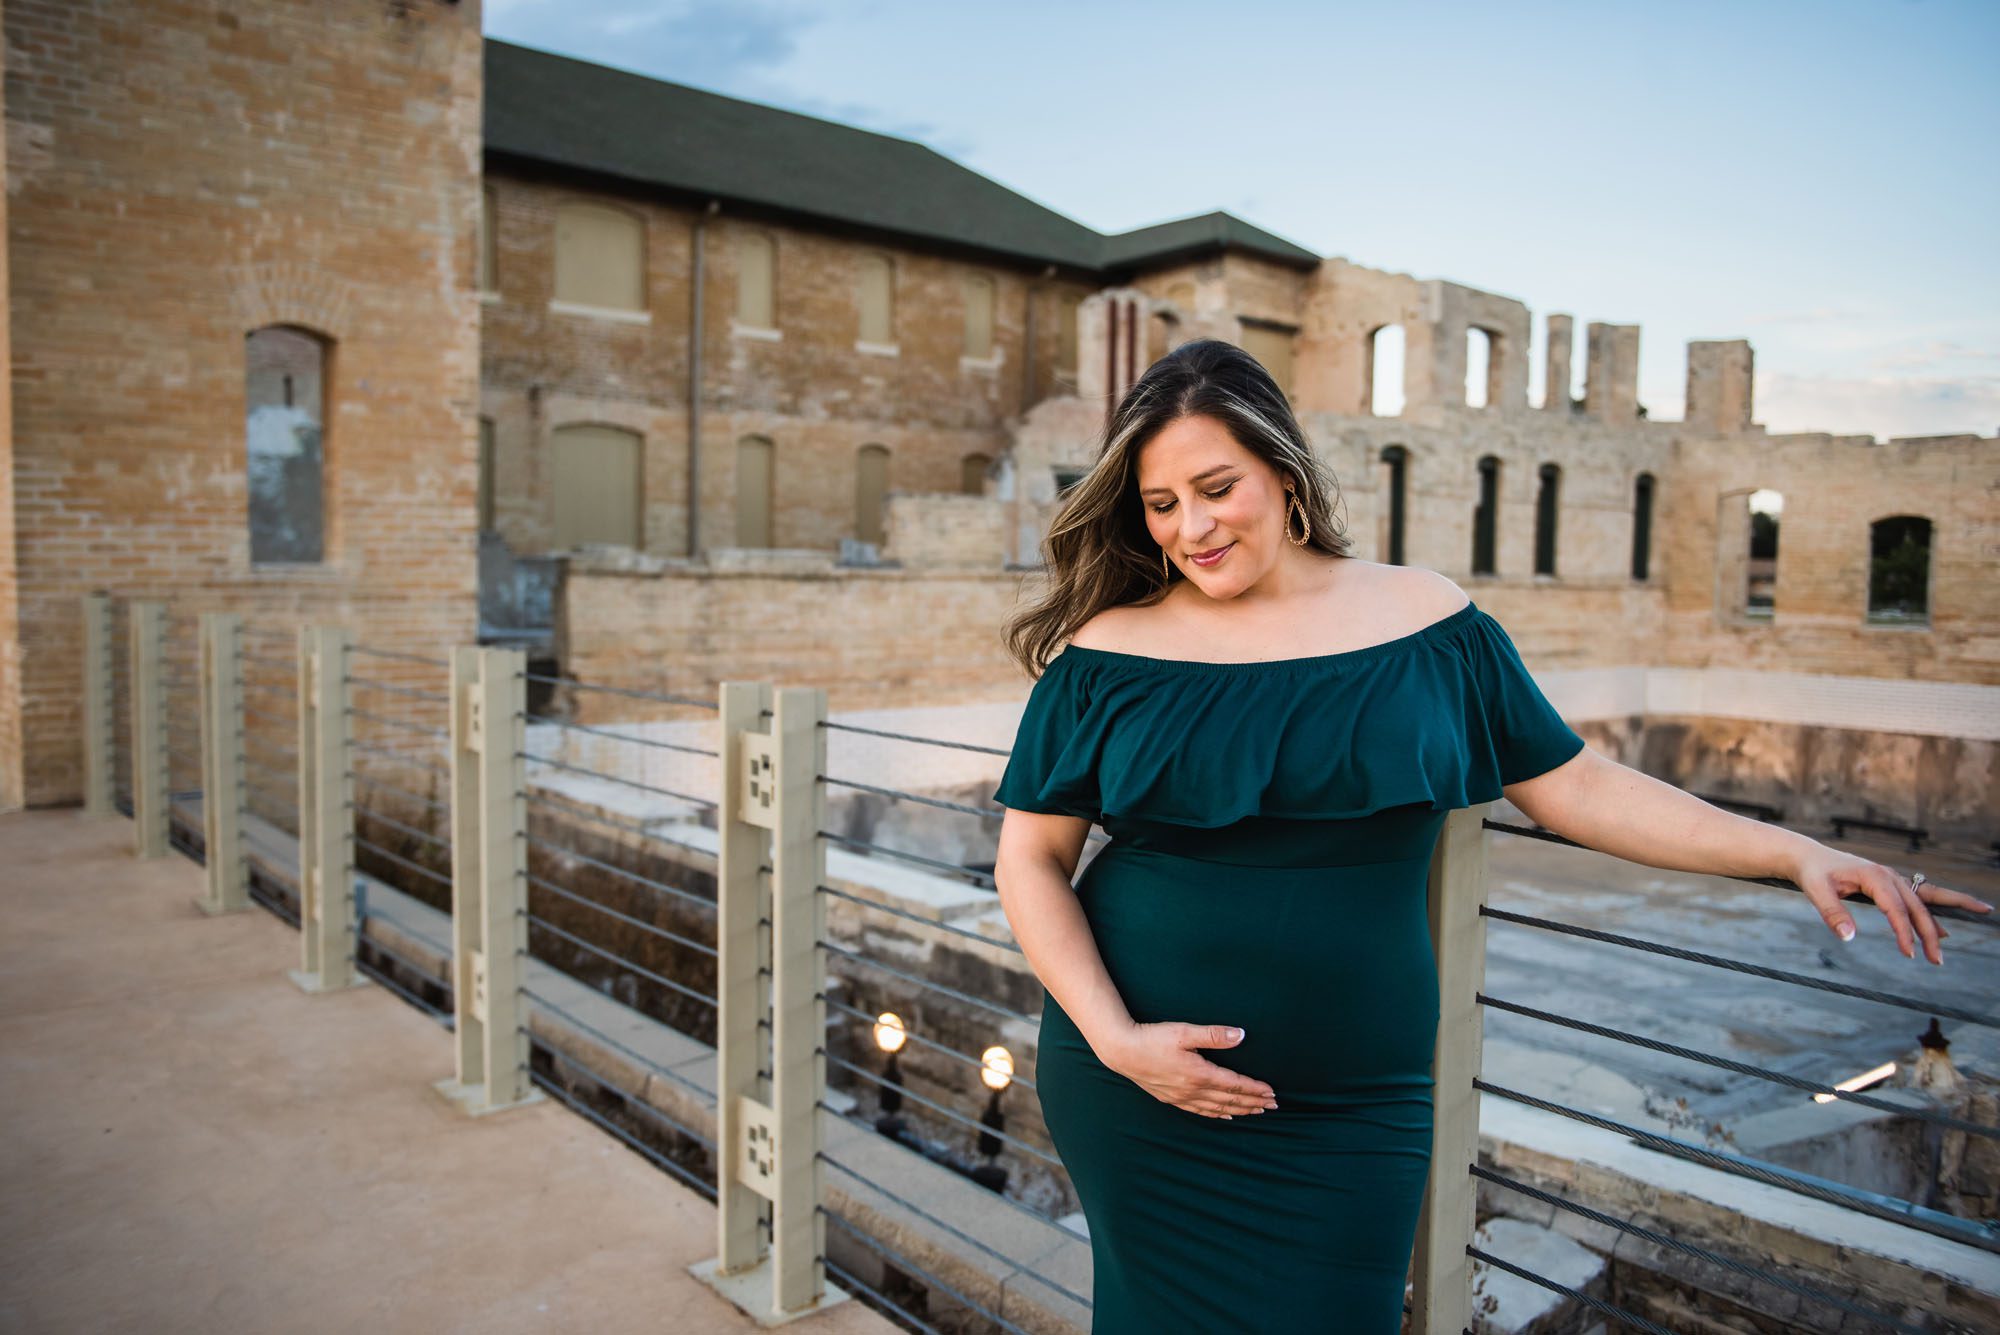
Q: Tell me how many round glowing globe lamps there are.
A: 2